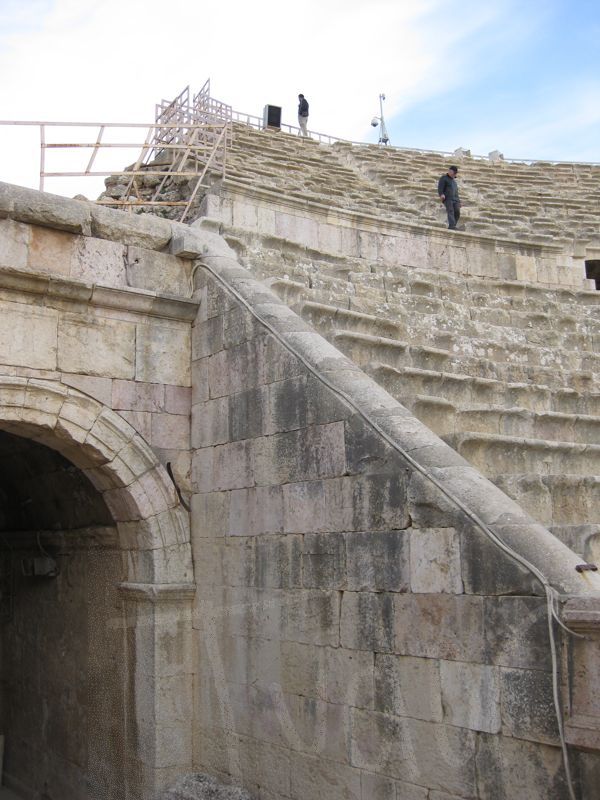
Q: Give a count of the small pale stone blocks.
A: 2